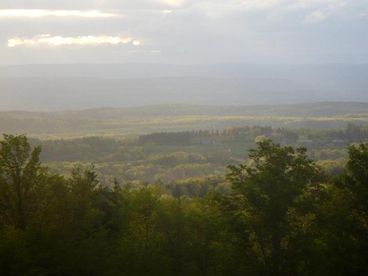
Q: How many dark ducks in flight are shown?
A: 0